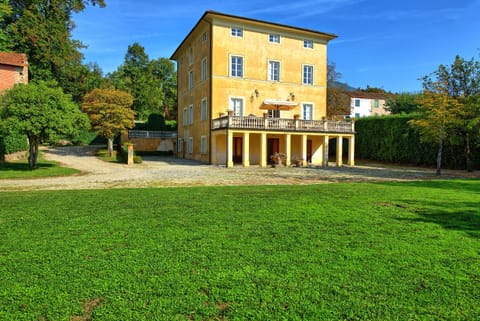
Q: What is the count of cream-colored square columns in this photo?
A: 8